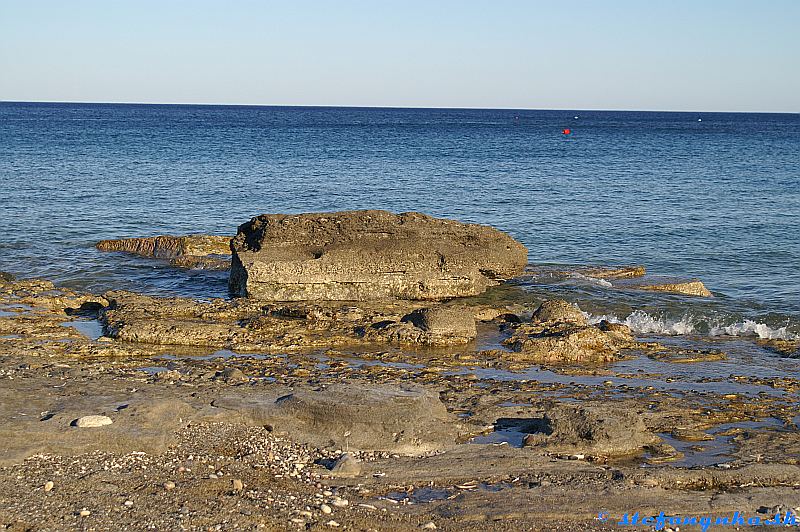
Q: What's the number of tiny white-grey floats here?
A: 2